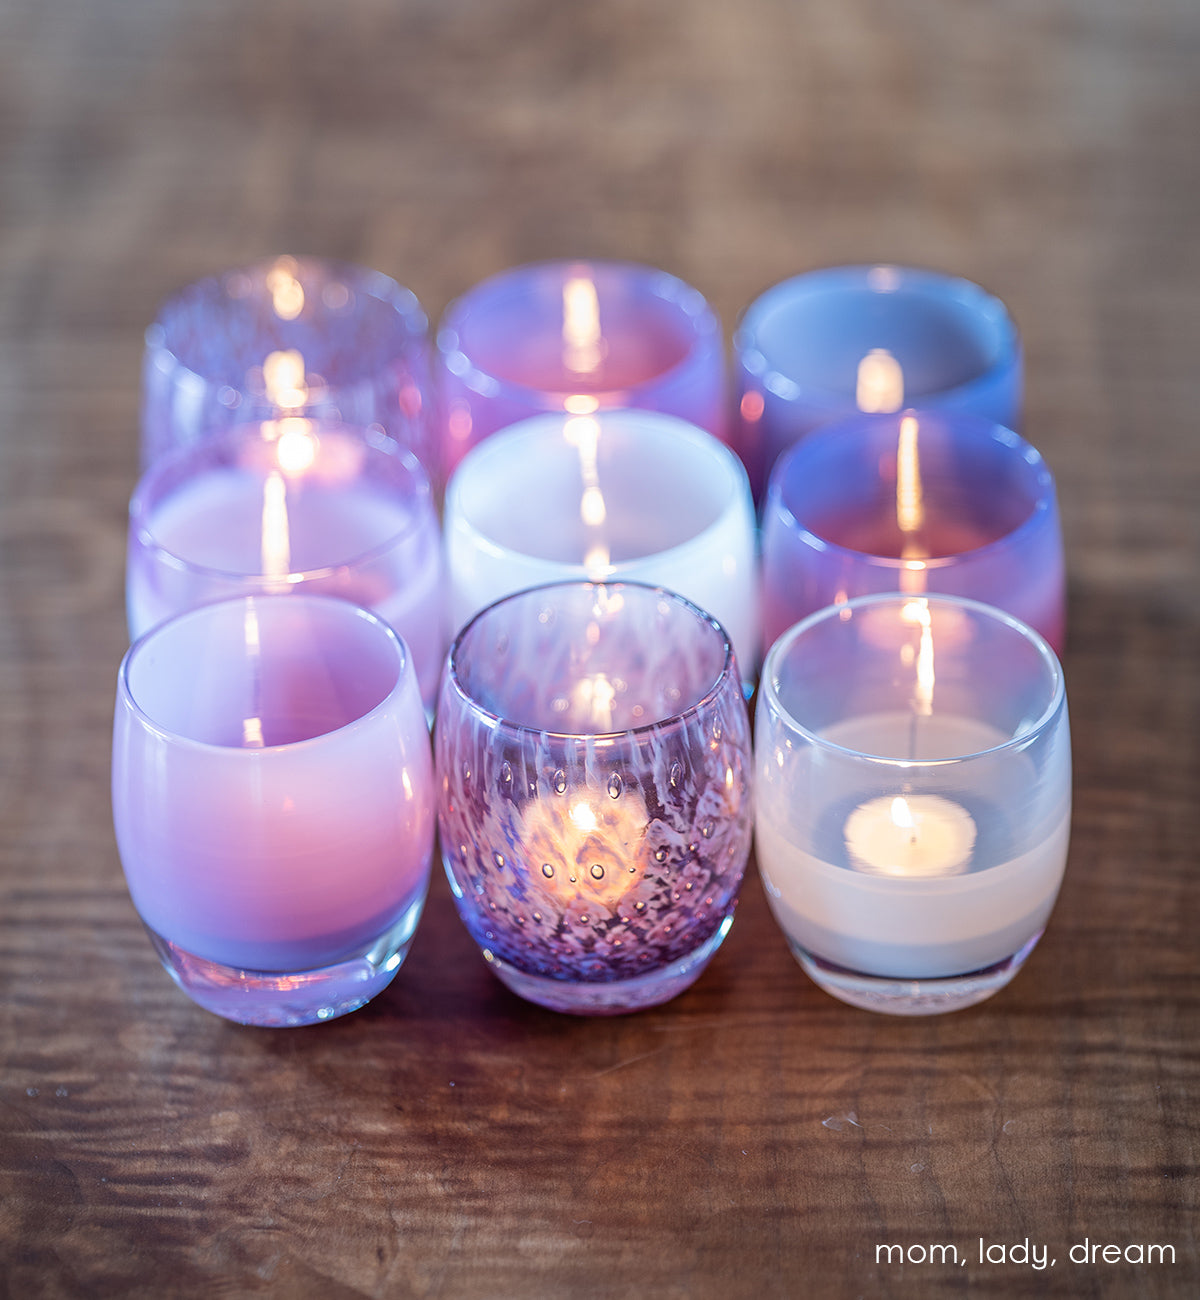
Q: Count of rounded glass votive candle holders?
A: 9